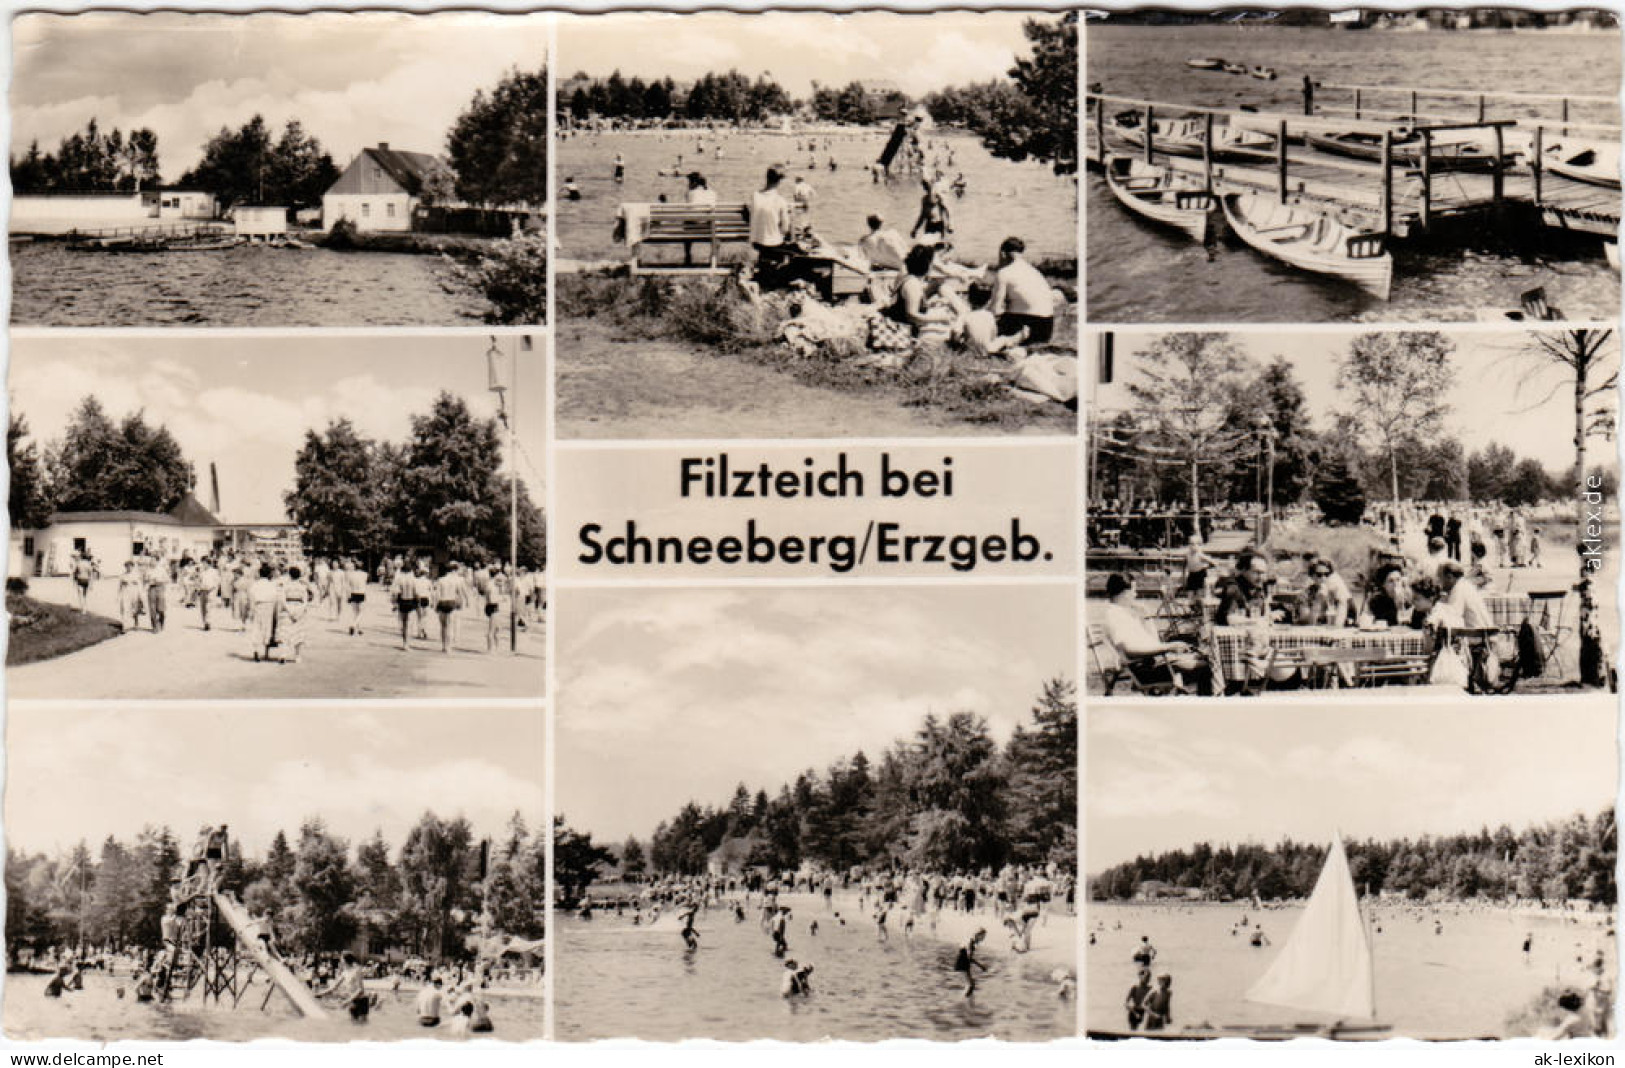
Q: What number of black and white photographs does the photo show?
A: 8